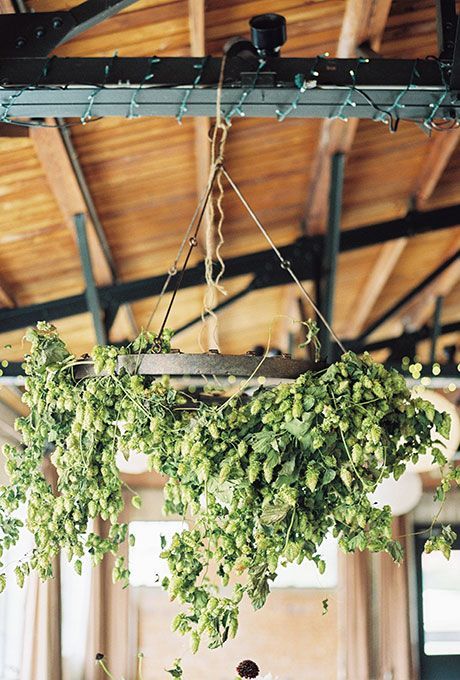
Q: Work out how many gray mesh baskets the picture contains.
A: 0